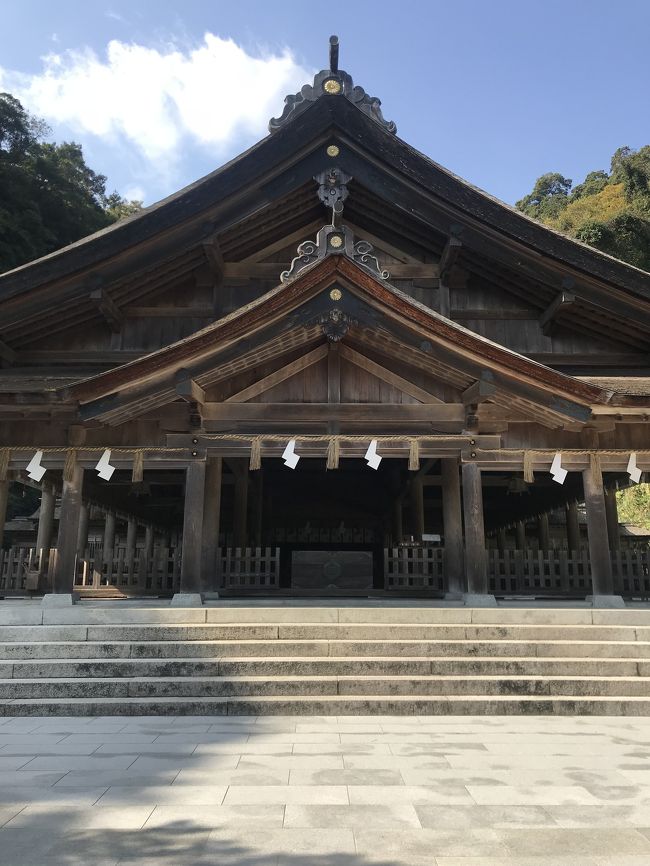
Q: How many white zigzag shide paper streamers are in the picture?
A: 6